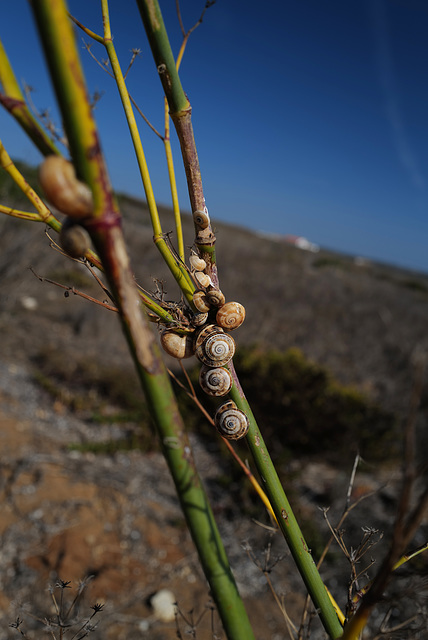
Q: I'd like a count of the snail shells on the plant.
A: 13